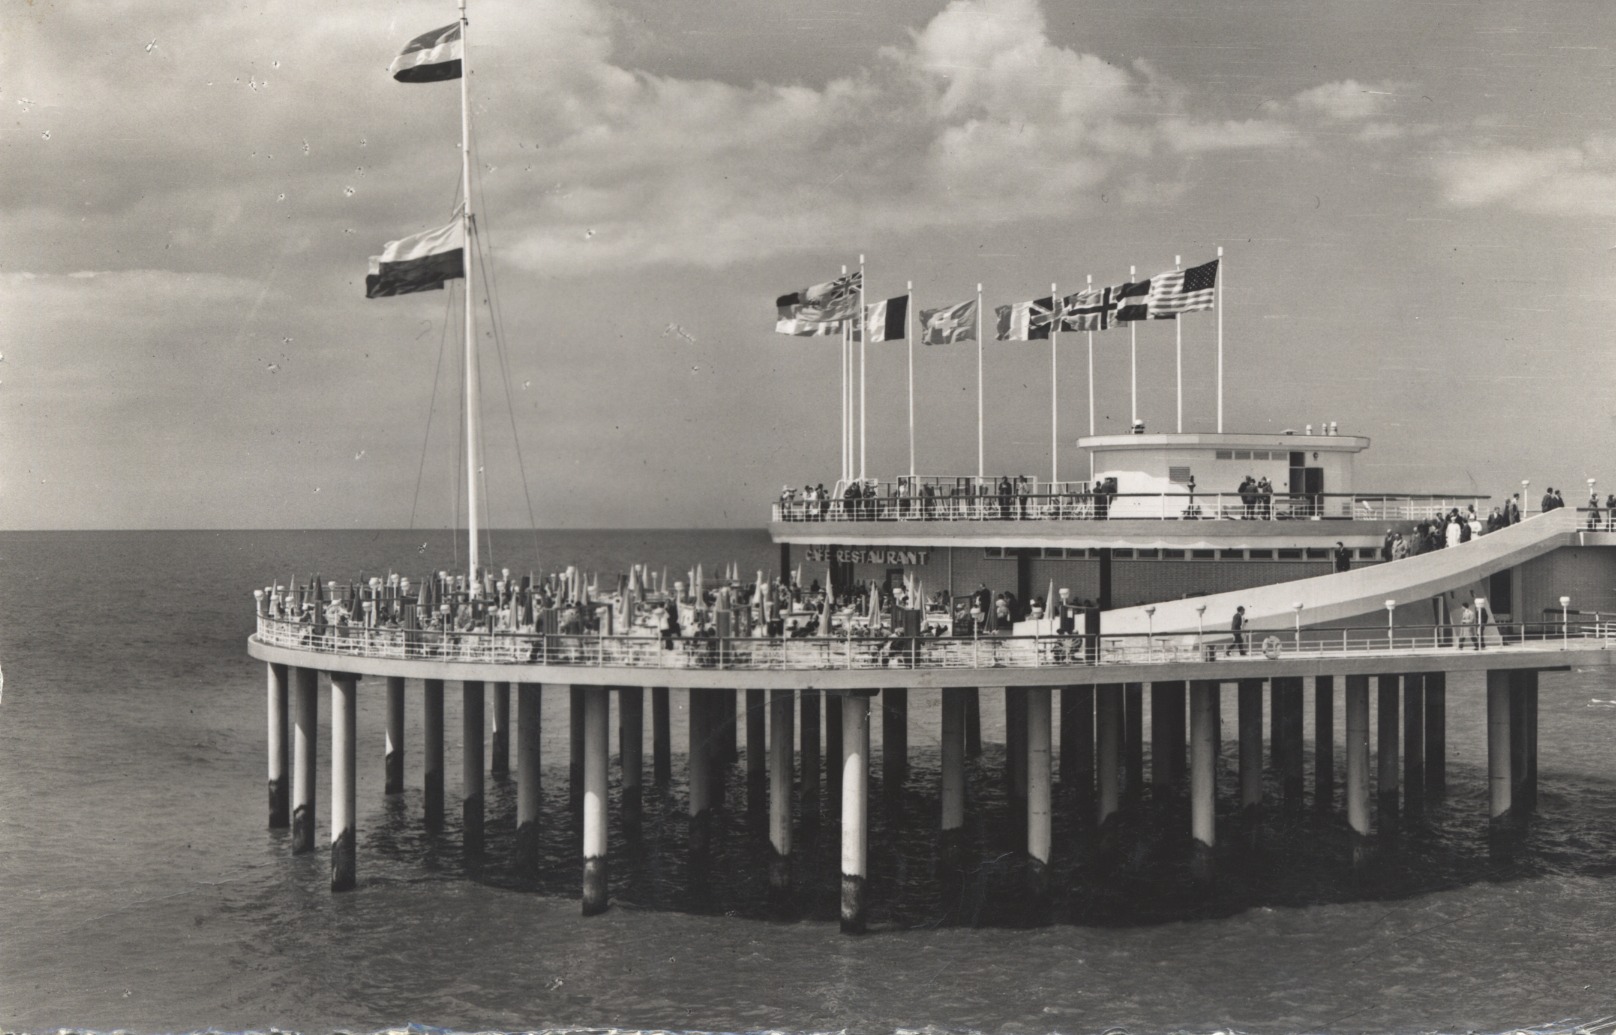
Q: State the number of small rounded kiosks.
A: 1